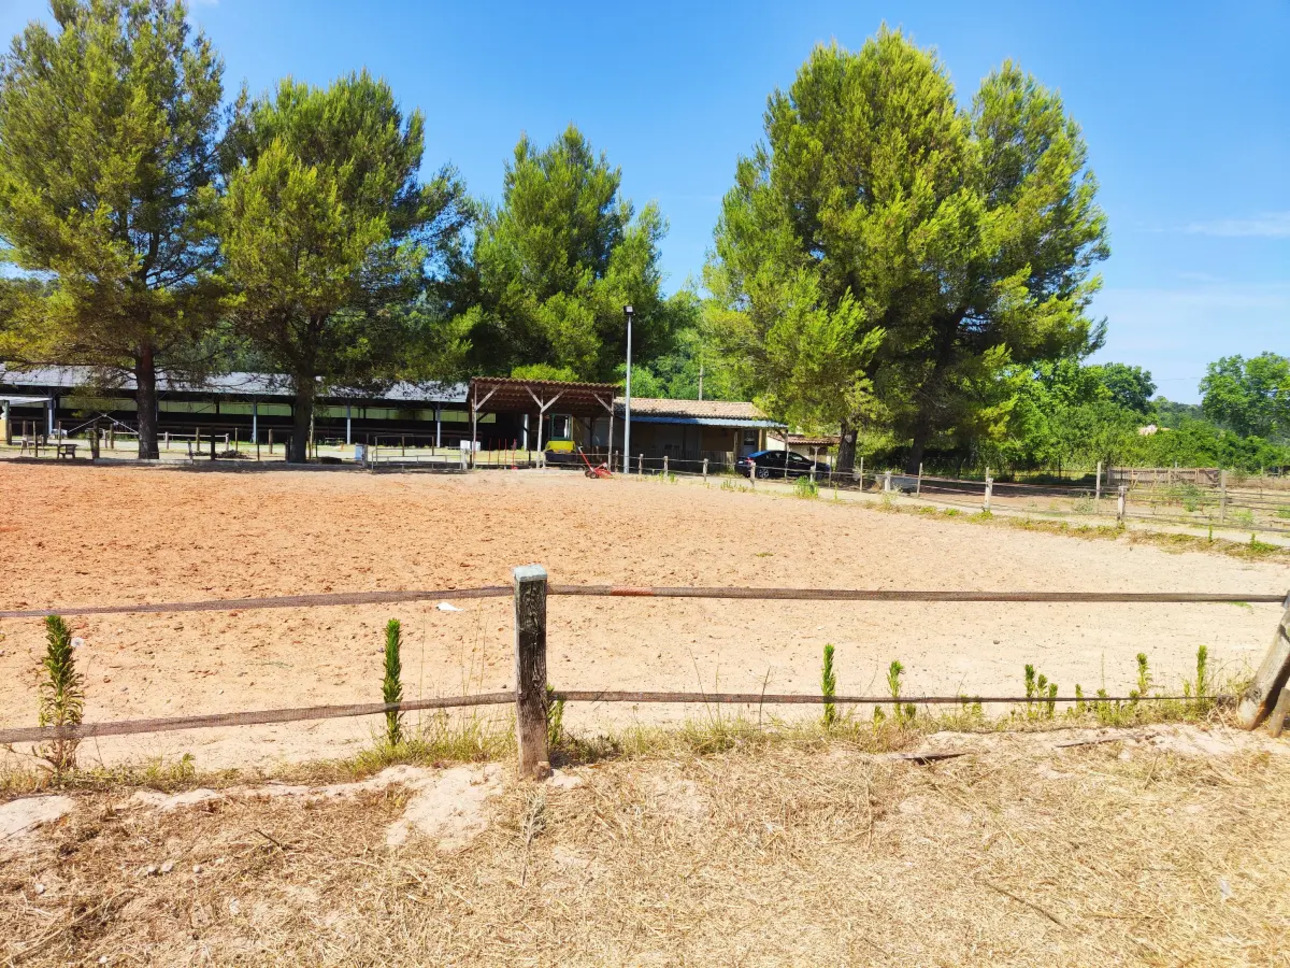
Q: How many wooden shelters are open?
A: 1